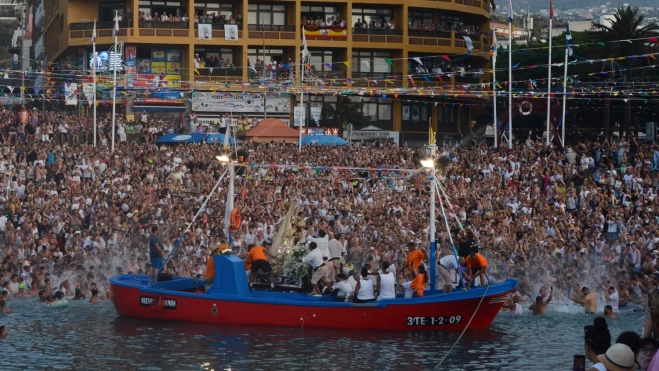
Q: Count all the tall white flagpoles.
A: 7